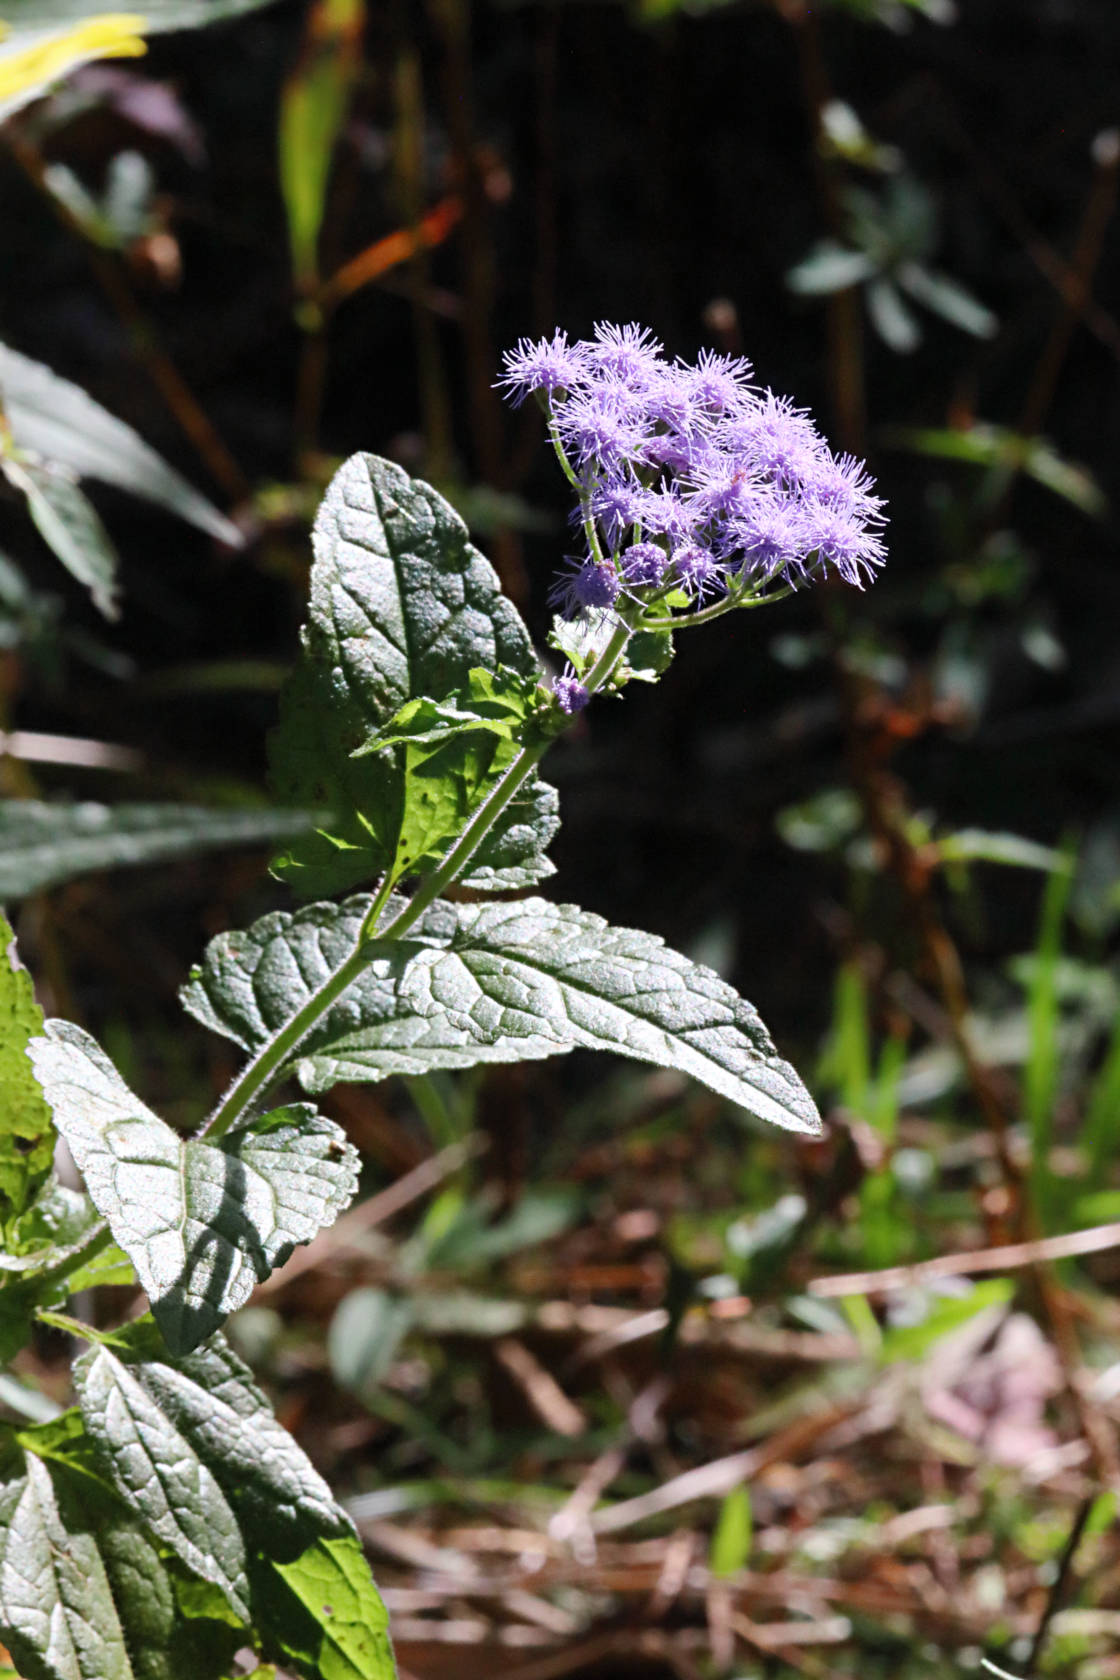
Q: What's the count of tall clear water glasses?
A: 0